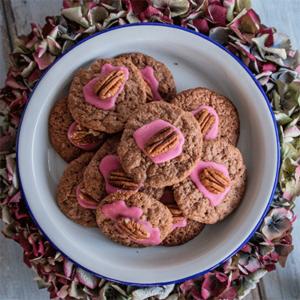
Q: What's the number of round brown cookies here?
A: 10